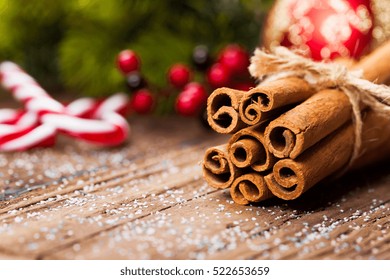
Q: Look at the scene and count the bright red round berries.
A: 7